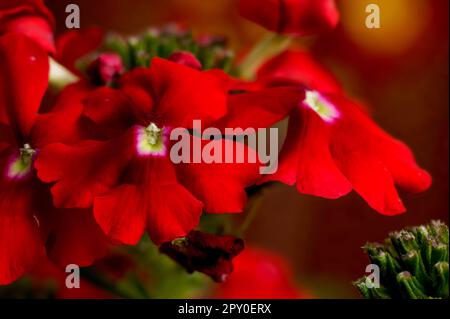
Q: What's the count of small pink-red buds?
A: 2